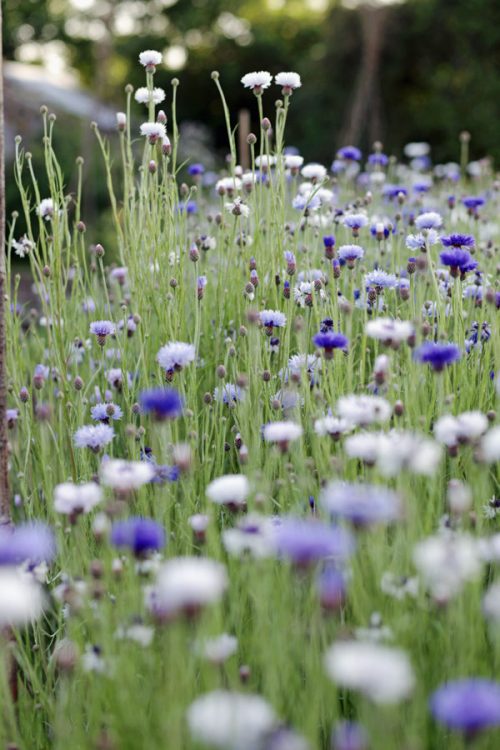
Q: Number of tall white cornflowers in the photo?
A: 5